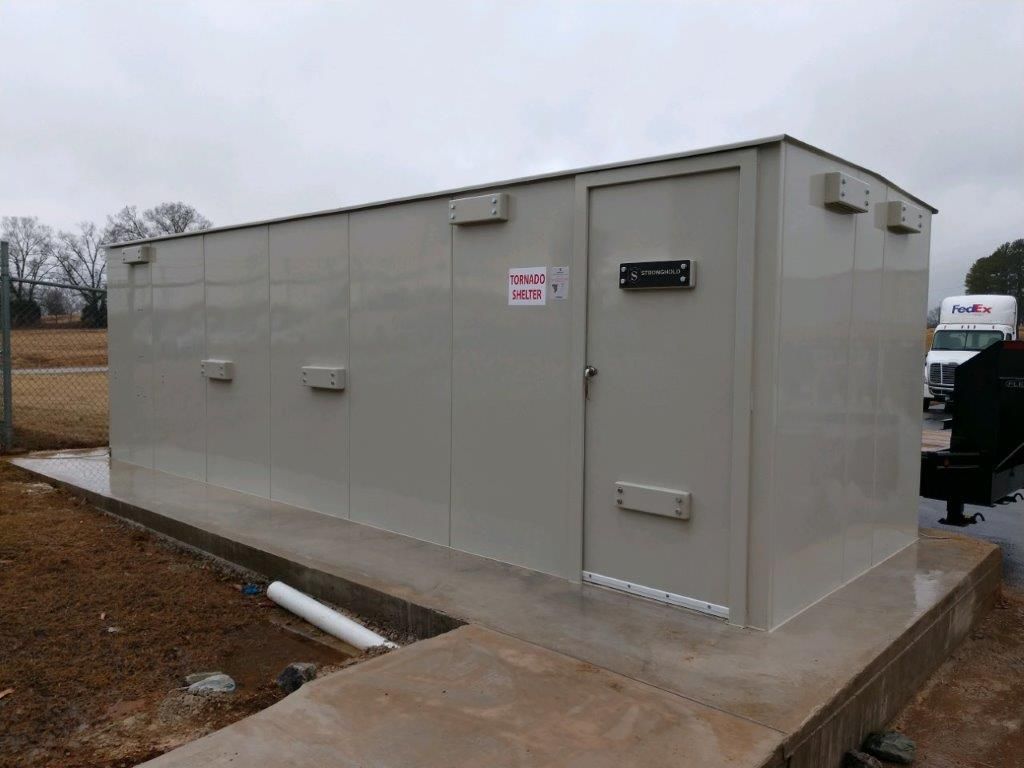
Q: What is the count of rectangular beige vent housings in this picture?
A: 7